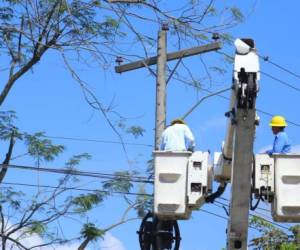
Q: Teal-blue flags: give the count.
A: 0